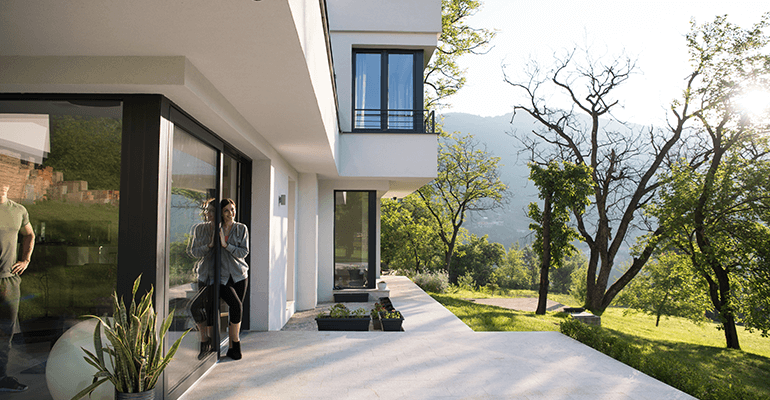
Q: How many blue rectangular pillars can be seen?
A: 0